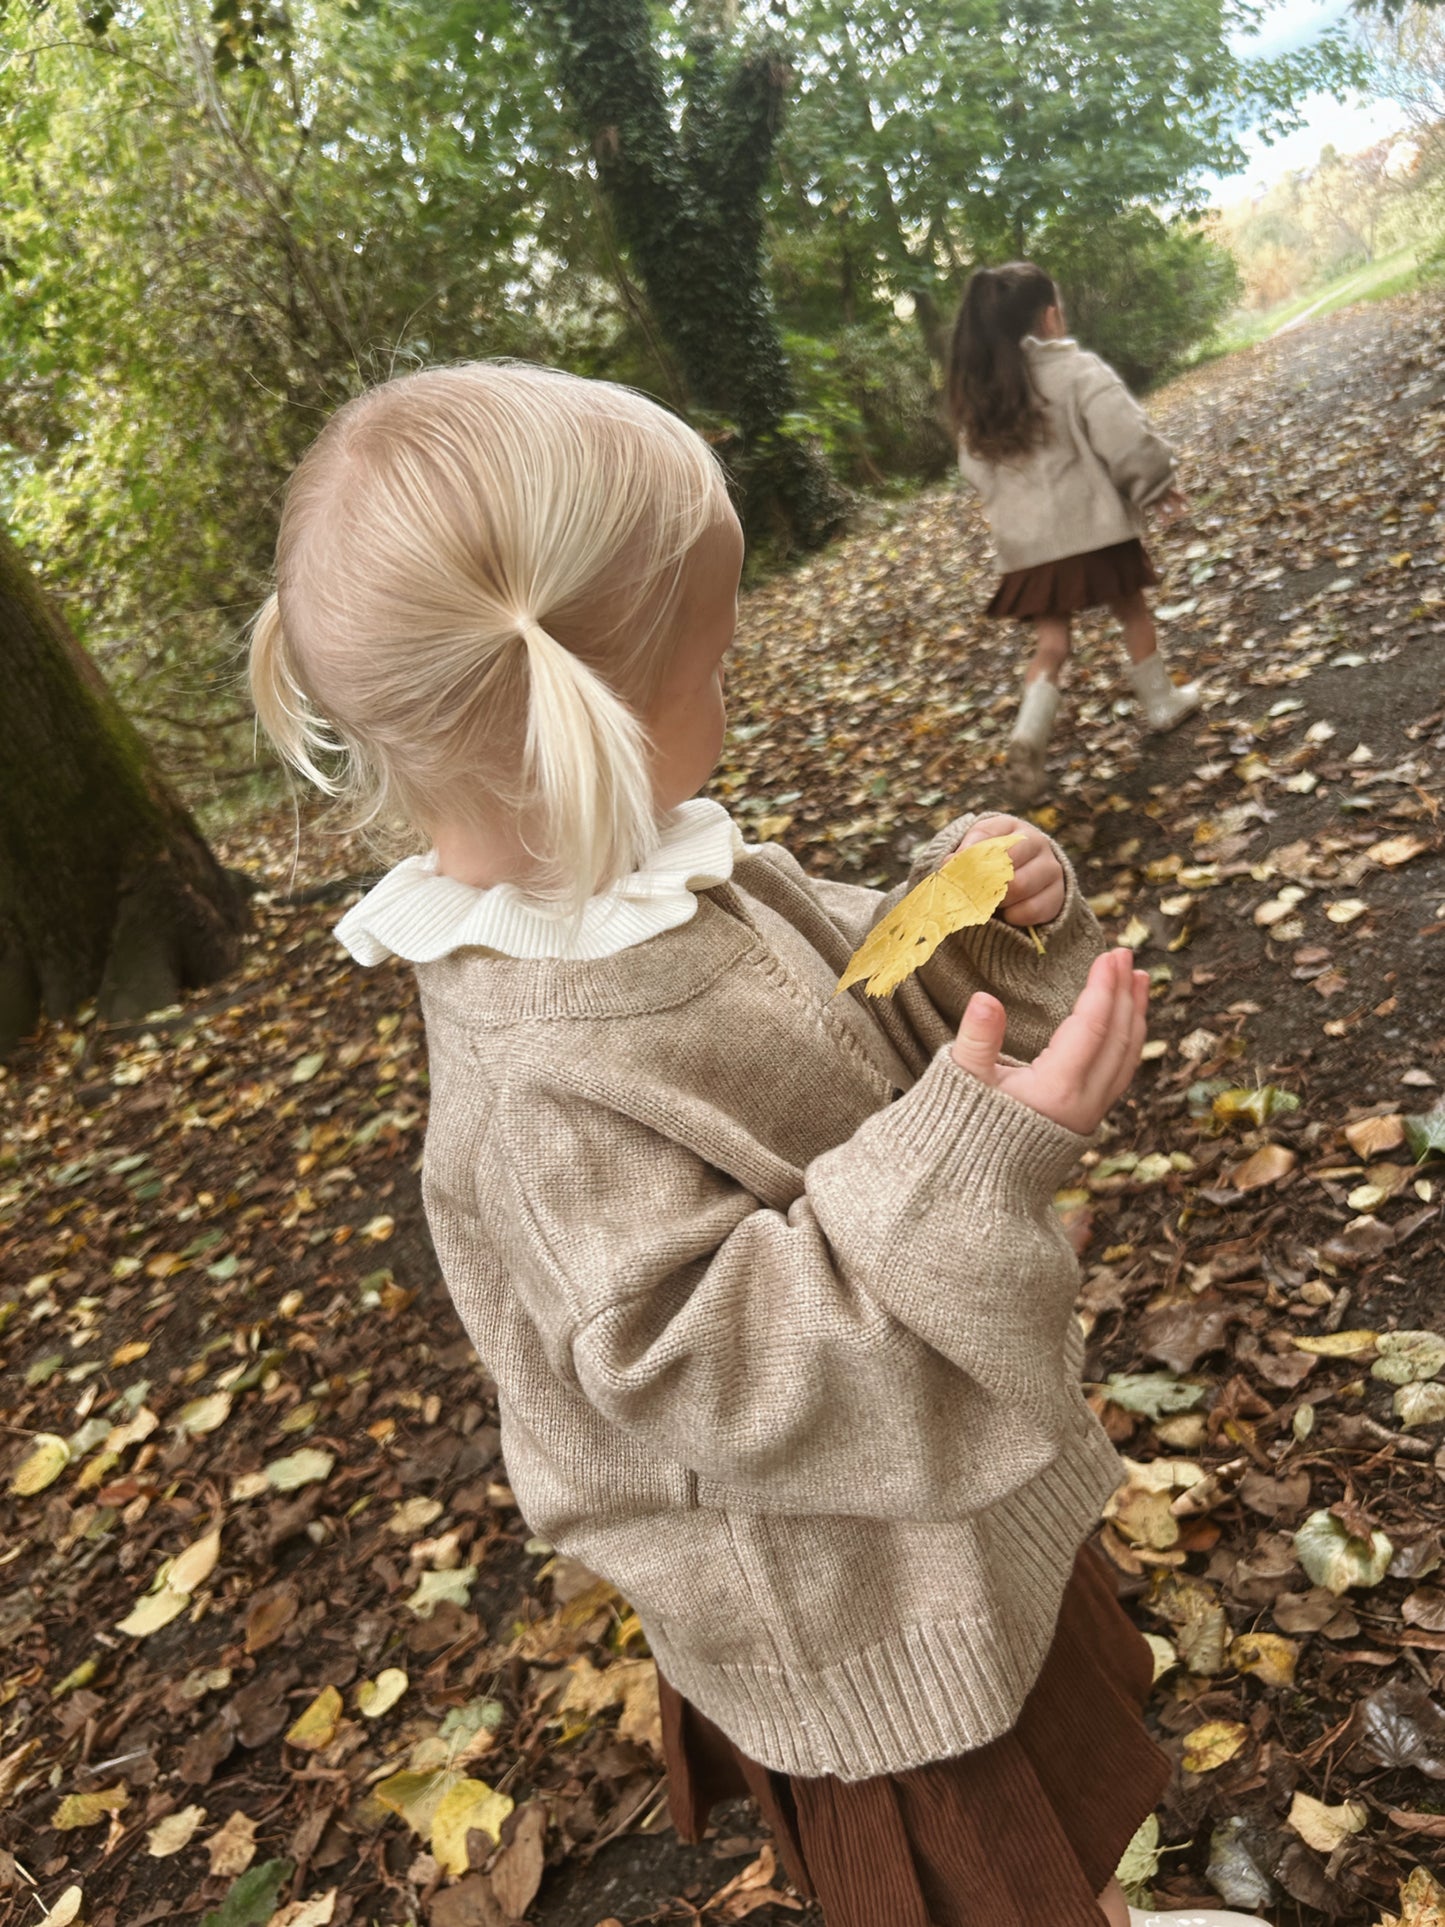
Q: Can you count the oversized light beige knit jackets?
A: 2